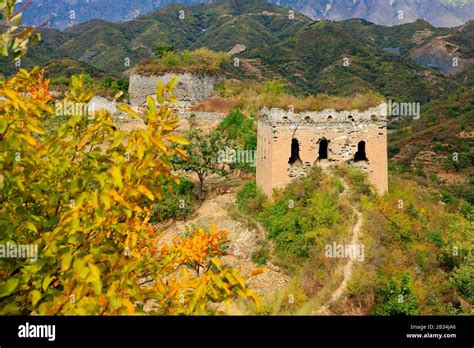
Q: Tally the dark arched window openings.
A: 3